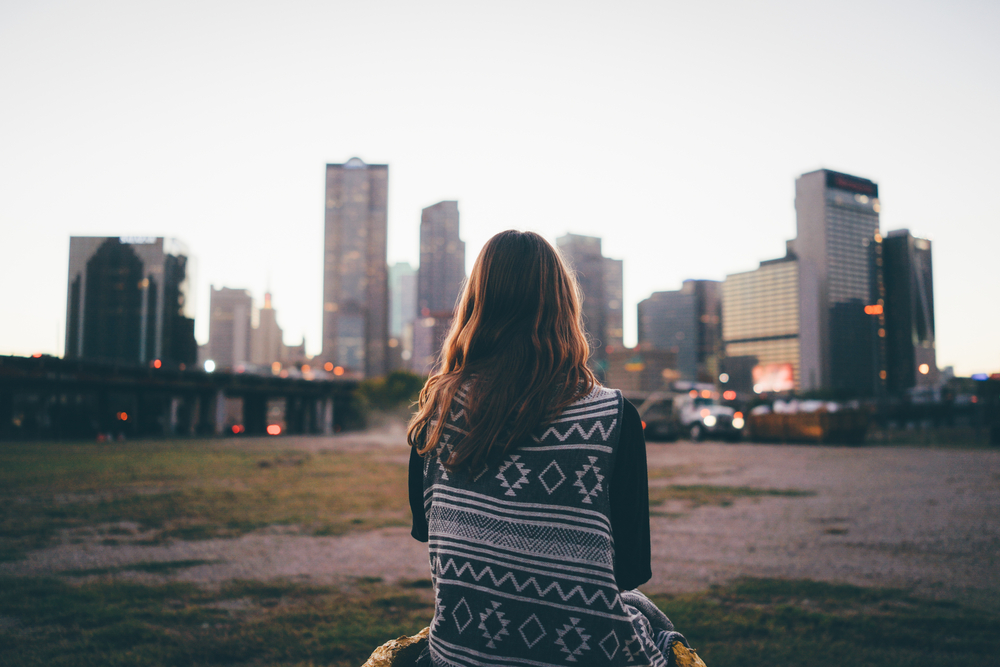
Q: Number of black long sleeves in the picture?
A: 2